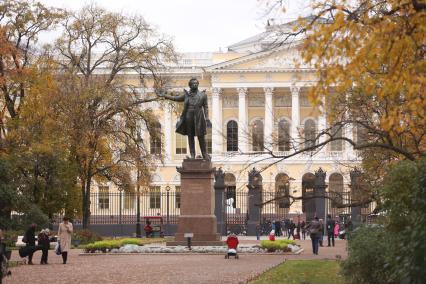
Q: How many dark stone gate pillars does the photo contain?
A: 4